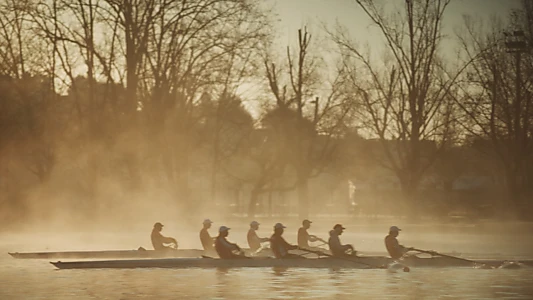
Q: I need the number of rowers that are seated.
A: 8